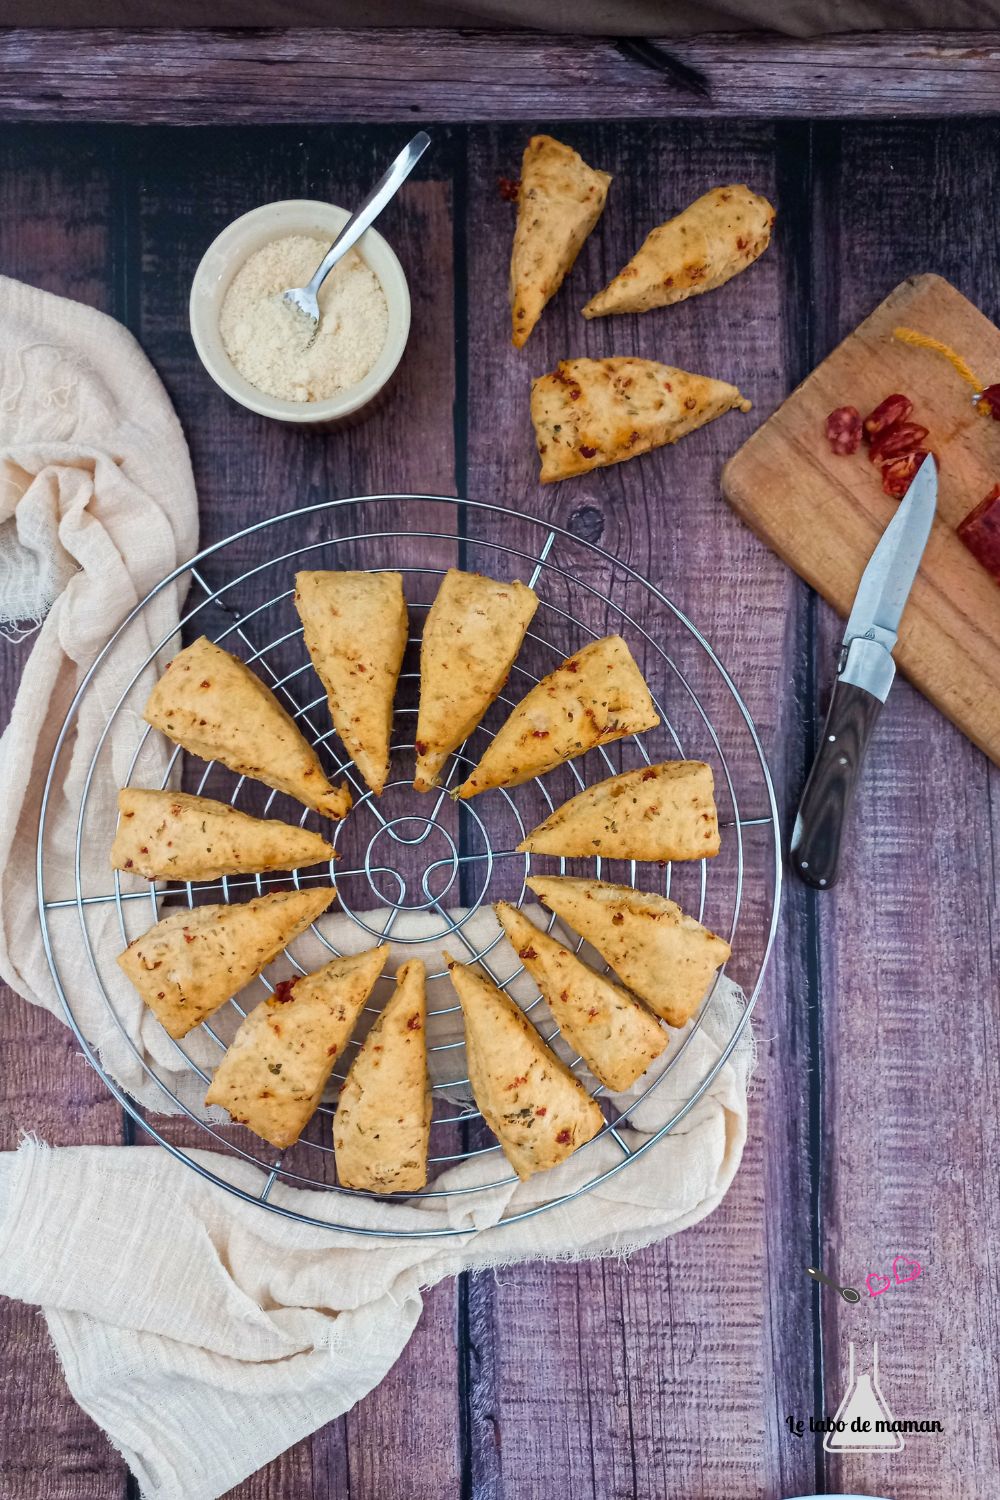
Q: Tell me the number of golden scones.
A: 15